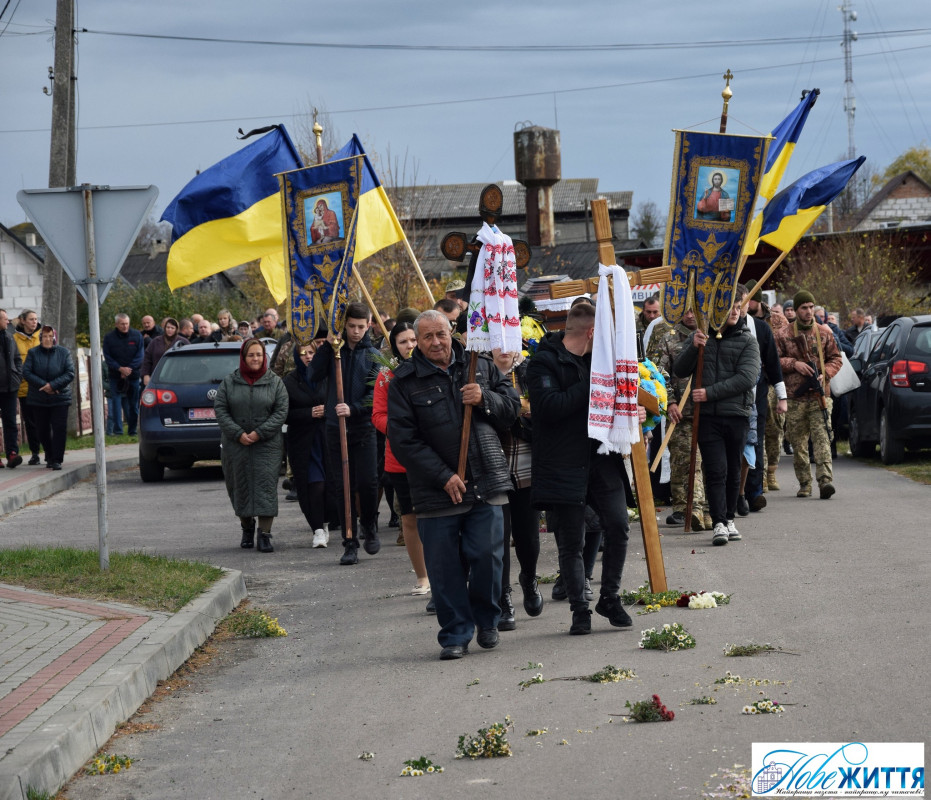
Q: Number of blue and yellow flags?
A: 4